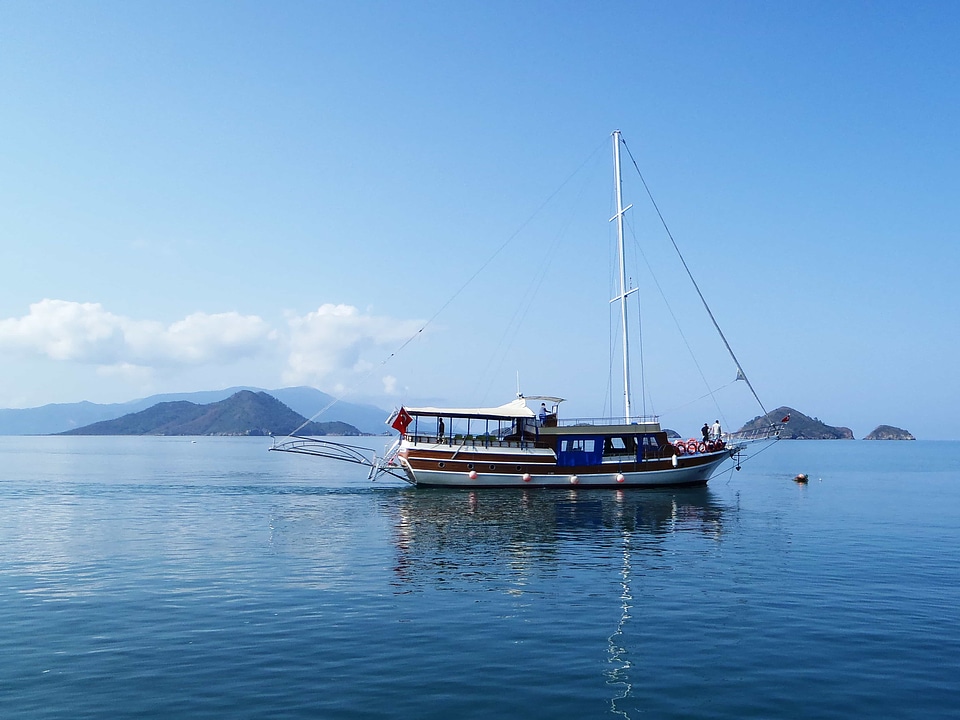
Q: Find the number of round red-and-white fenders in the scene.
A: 4